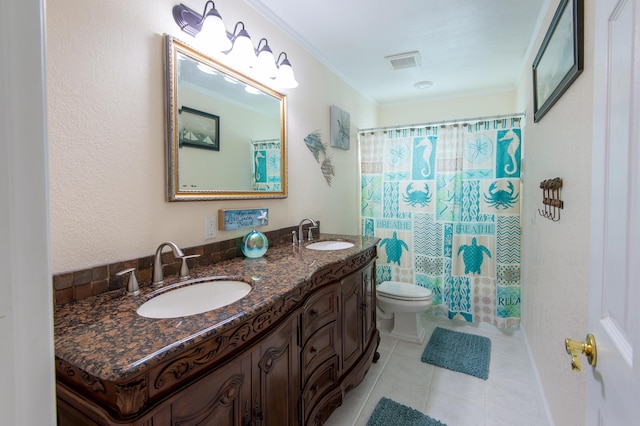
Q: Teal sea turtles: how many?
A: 2